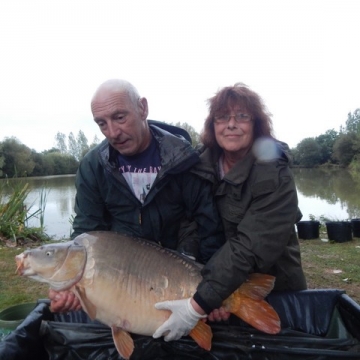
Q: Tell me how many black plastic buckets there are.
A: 3